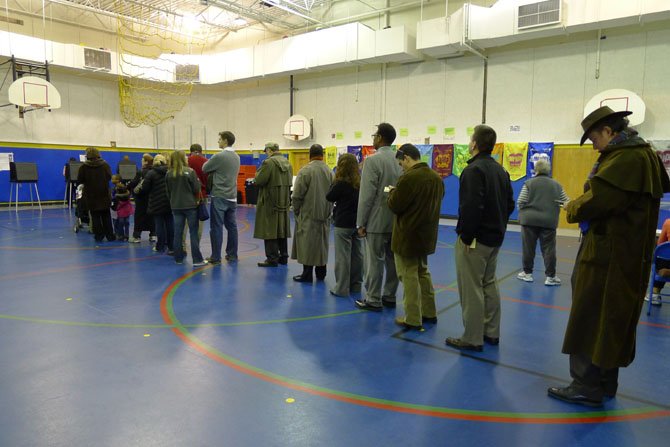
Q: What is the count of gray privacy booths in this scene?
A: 3